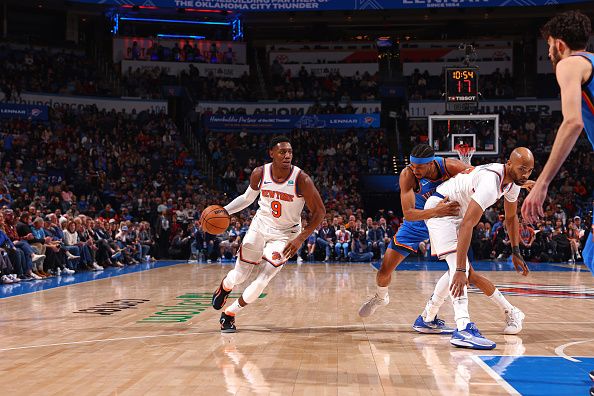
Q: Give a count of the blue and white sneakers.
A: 2